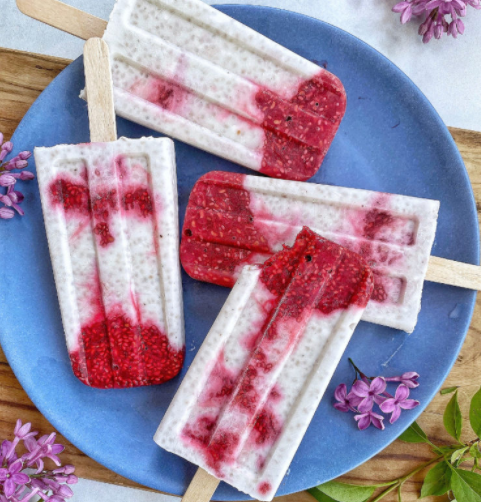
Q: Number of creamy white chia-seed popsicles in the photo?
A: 4